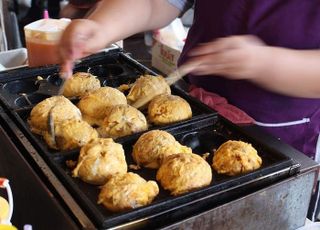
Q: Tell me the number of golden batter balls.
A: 12